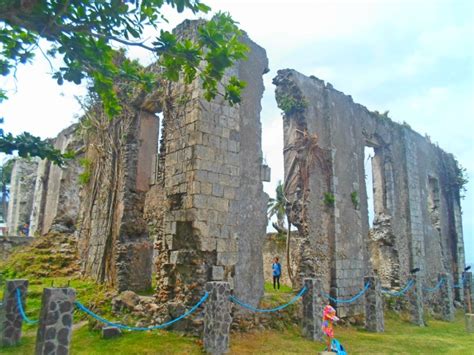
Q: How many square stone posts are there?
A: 8